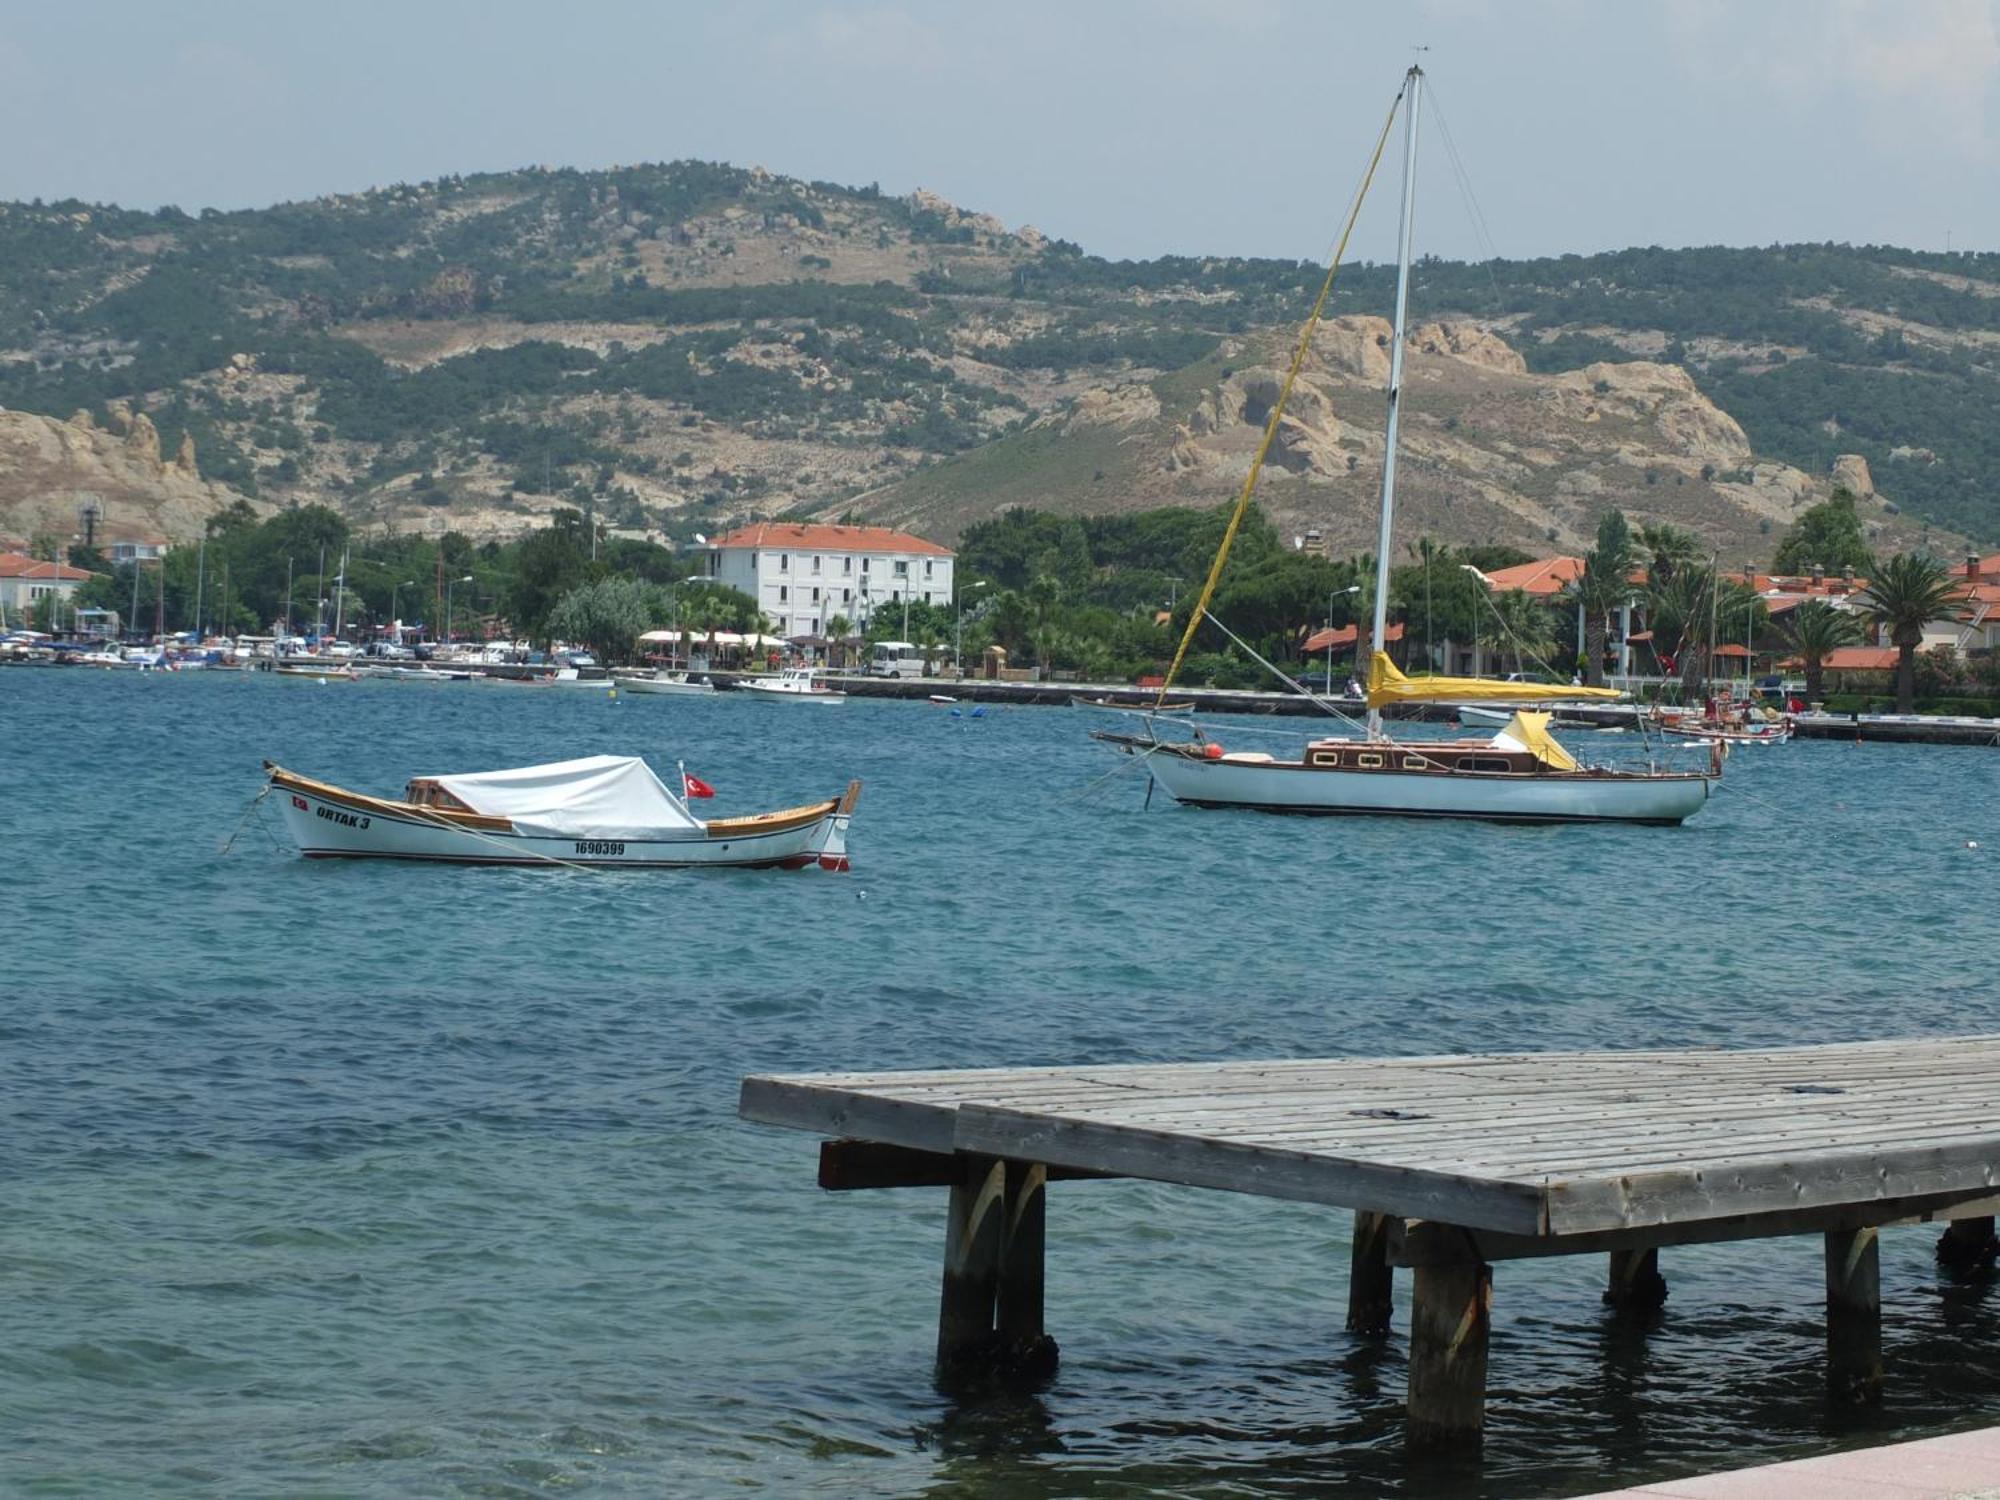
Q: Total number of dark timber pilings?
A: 7